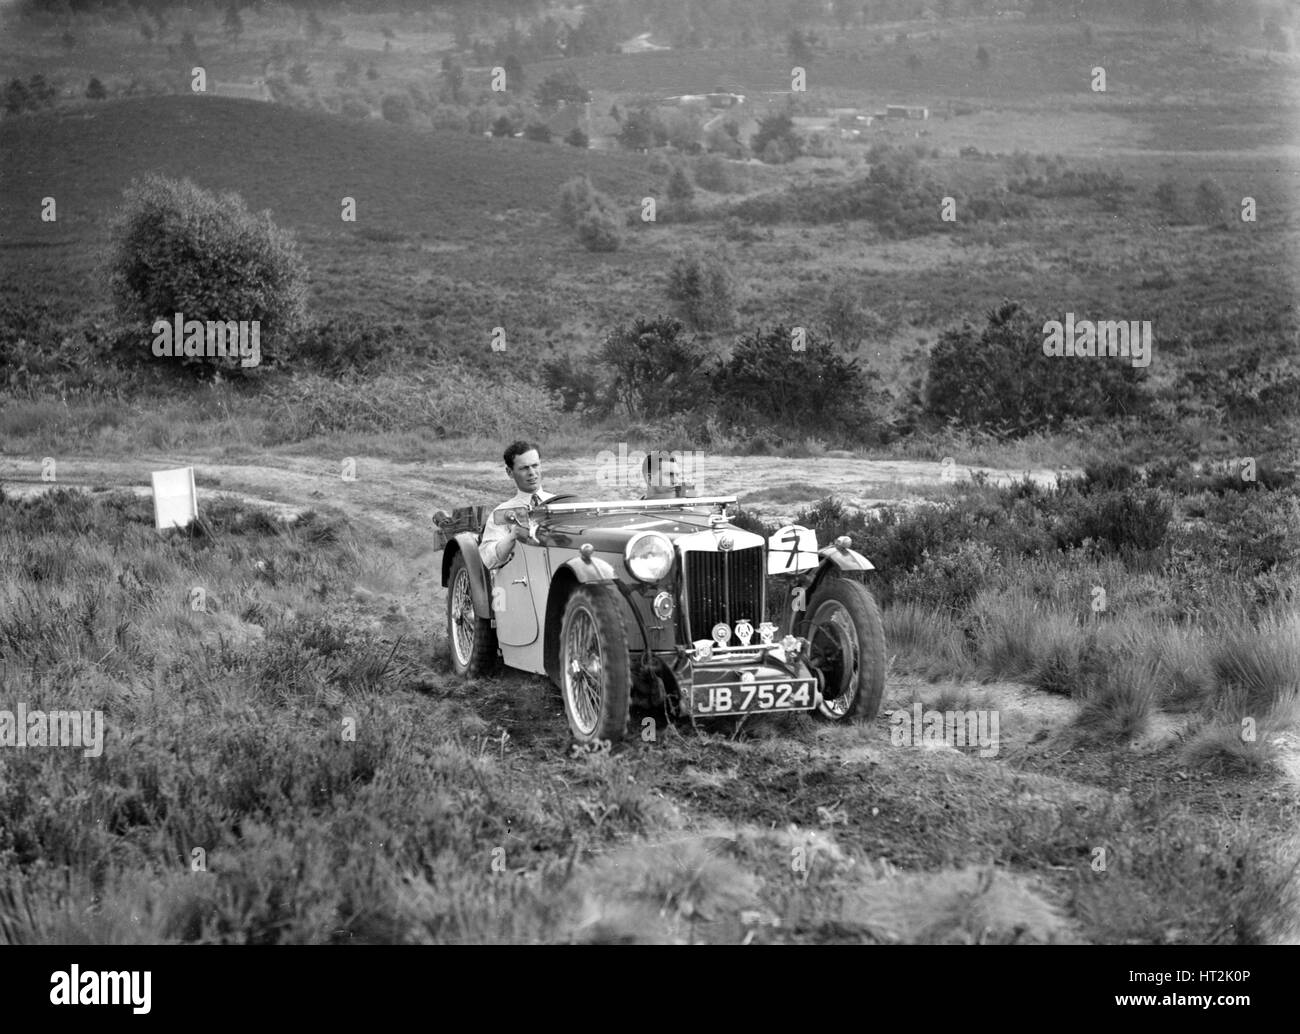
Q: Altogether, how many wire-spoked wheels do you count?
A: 3